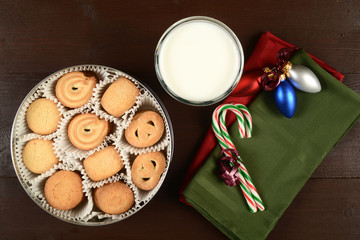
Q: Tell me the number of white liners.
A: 10